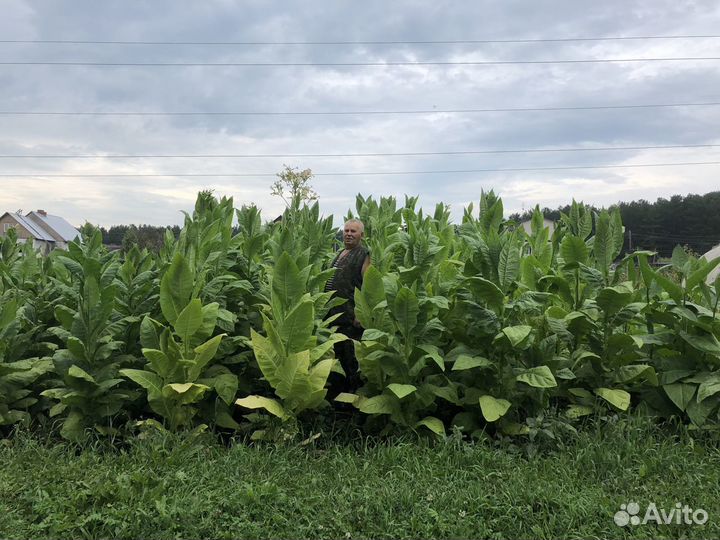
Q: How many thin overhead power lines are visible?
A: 5